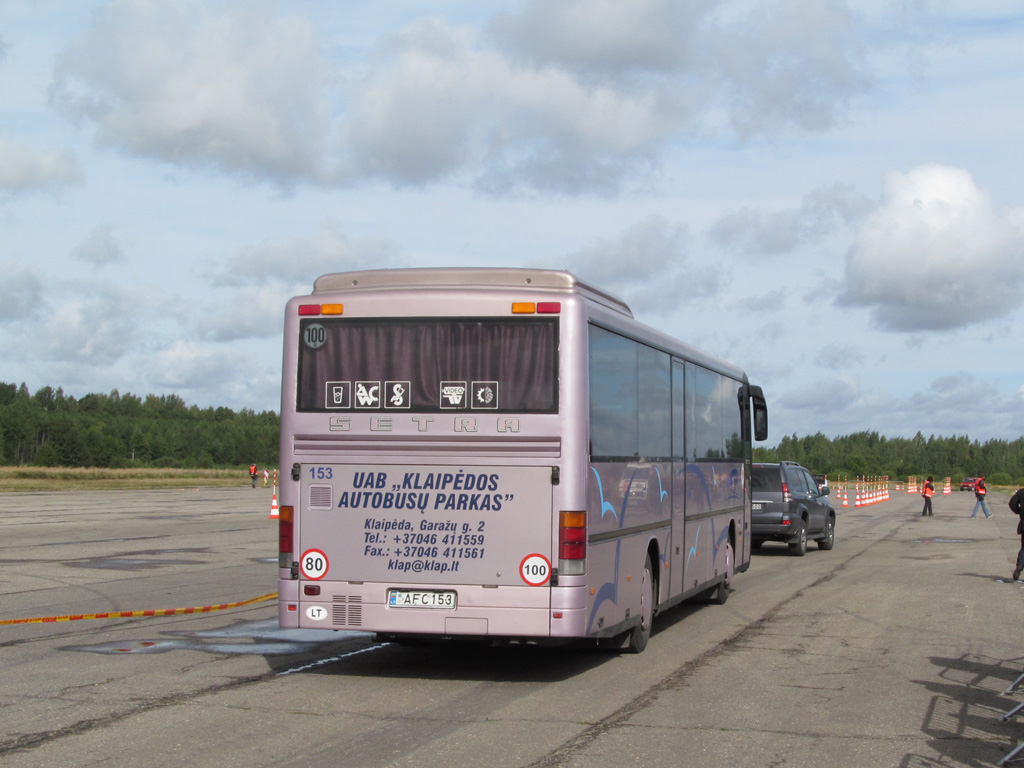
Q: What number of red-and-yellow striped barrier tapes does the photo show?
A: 1